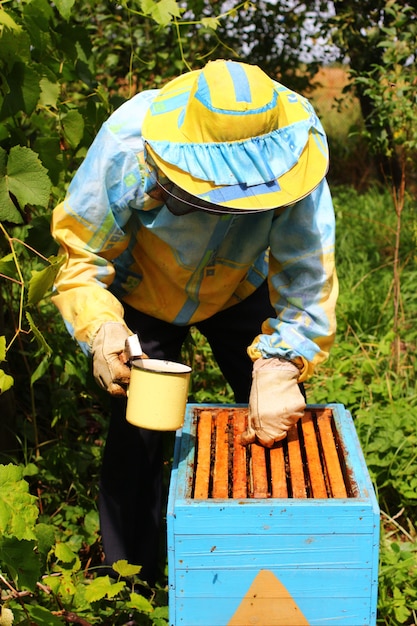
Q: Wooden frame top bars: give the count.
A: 8